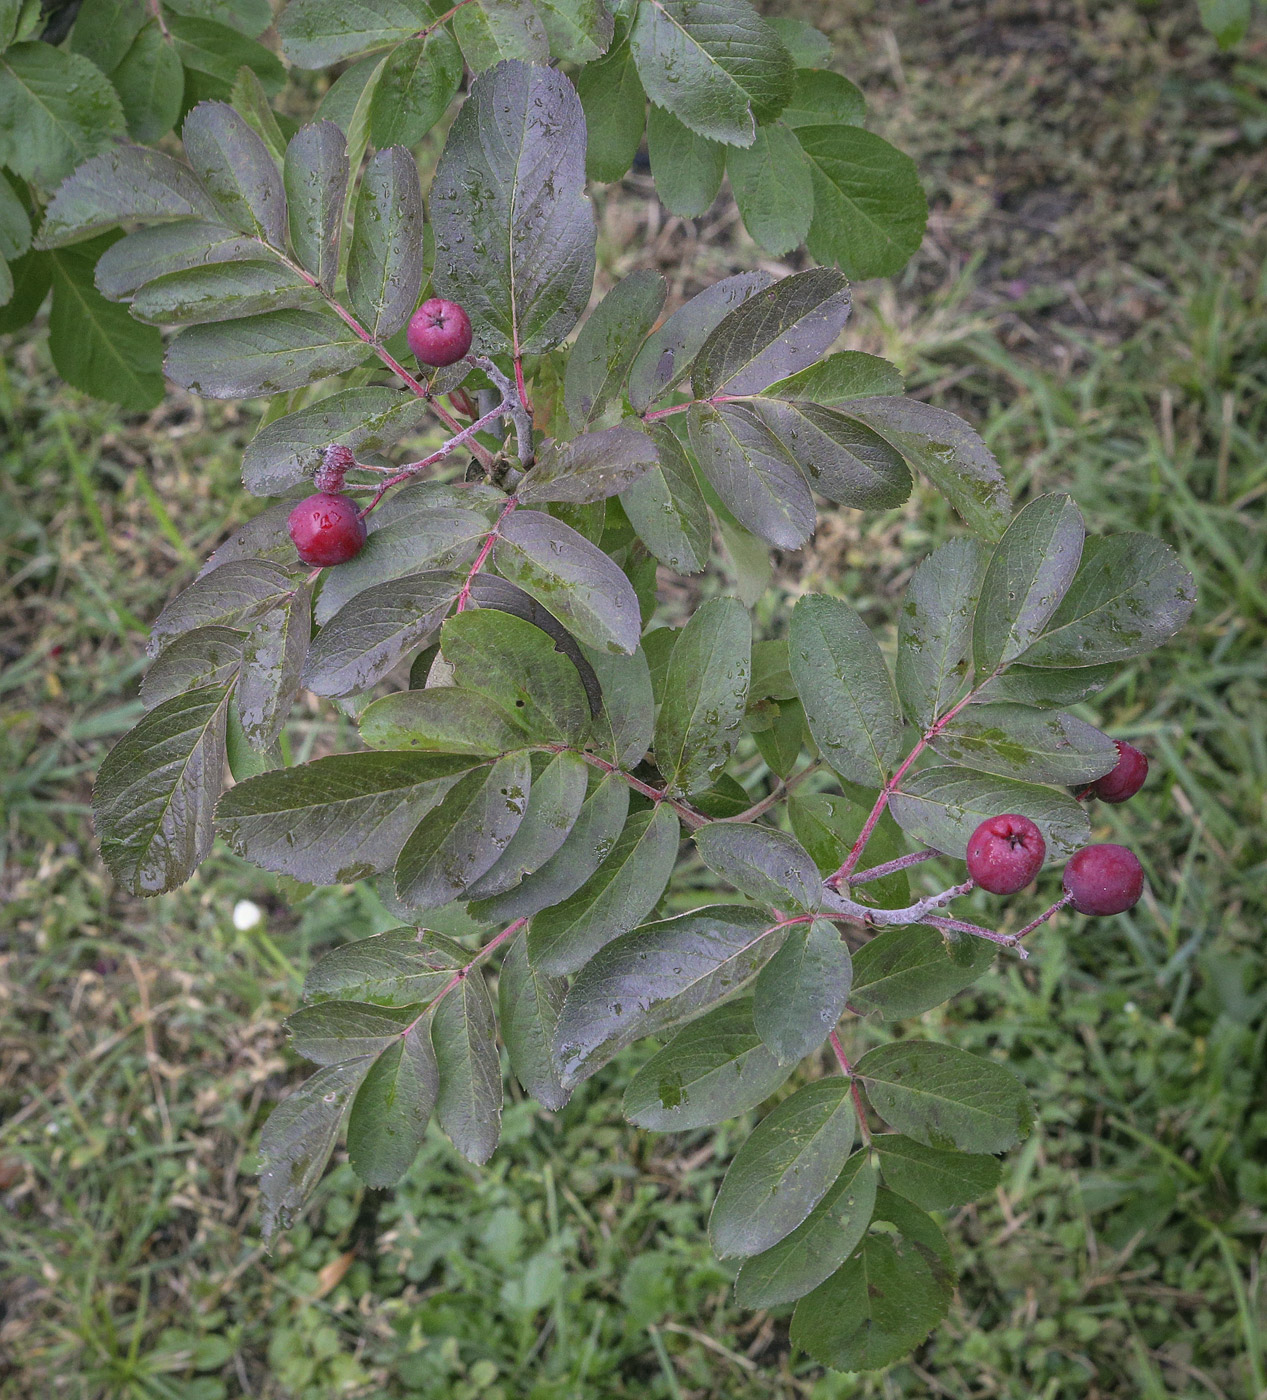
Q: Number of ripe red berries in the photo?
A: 5